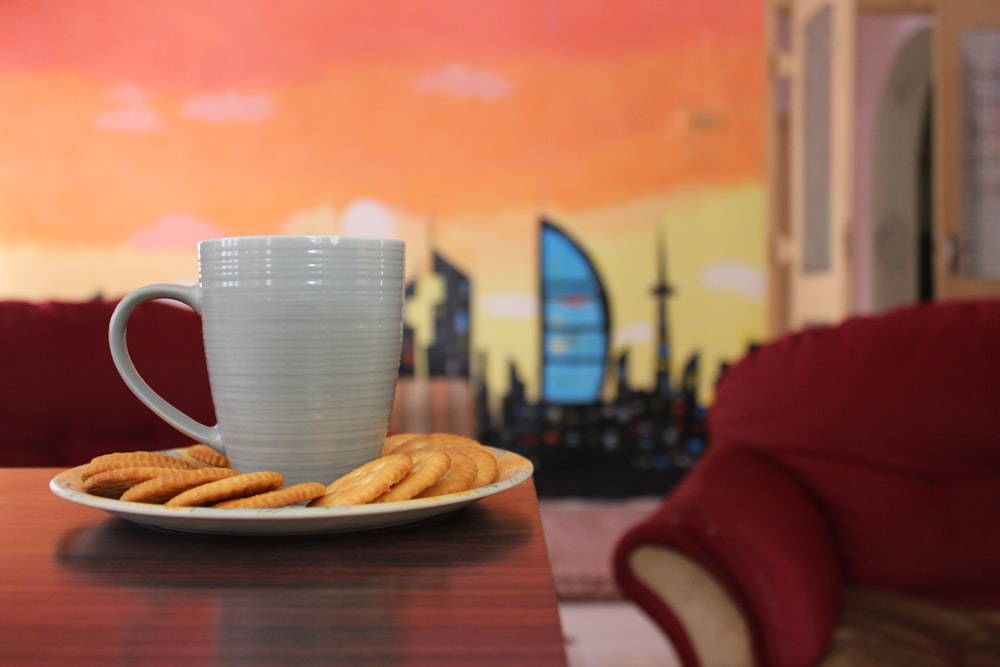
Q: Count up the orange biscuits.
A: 13